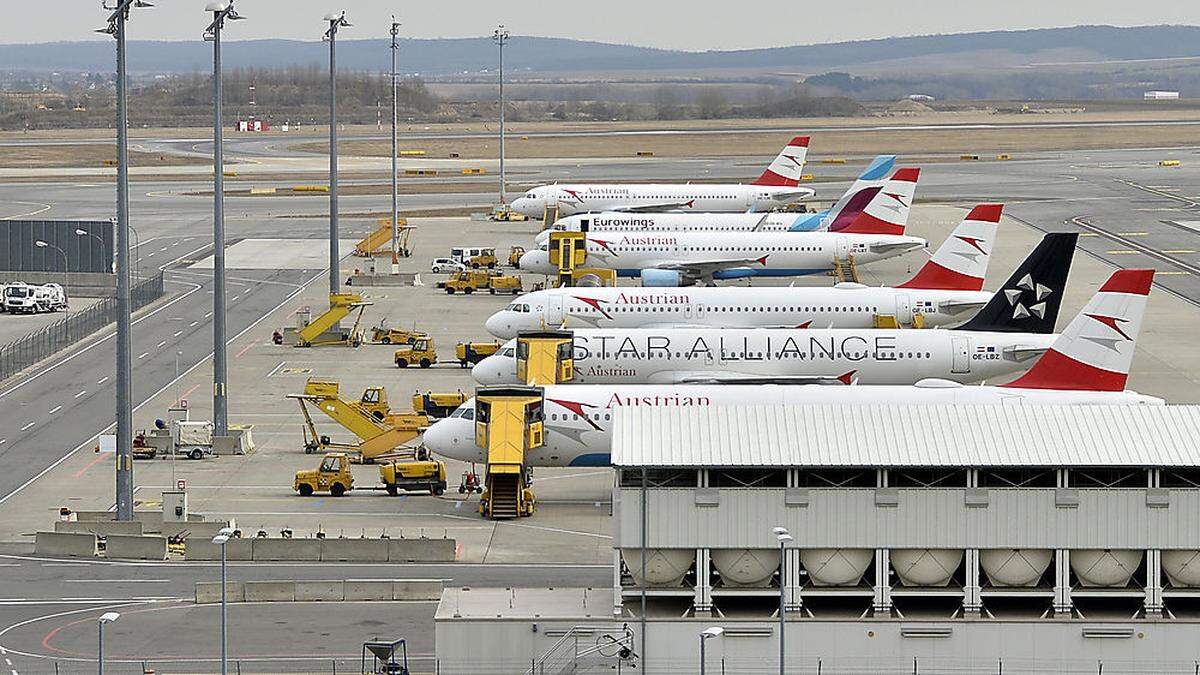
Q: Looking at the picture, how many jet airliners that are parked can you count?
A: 6